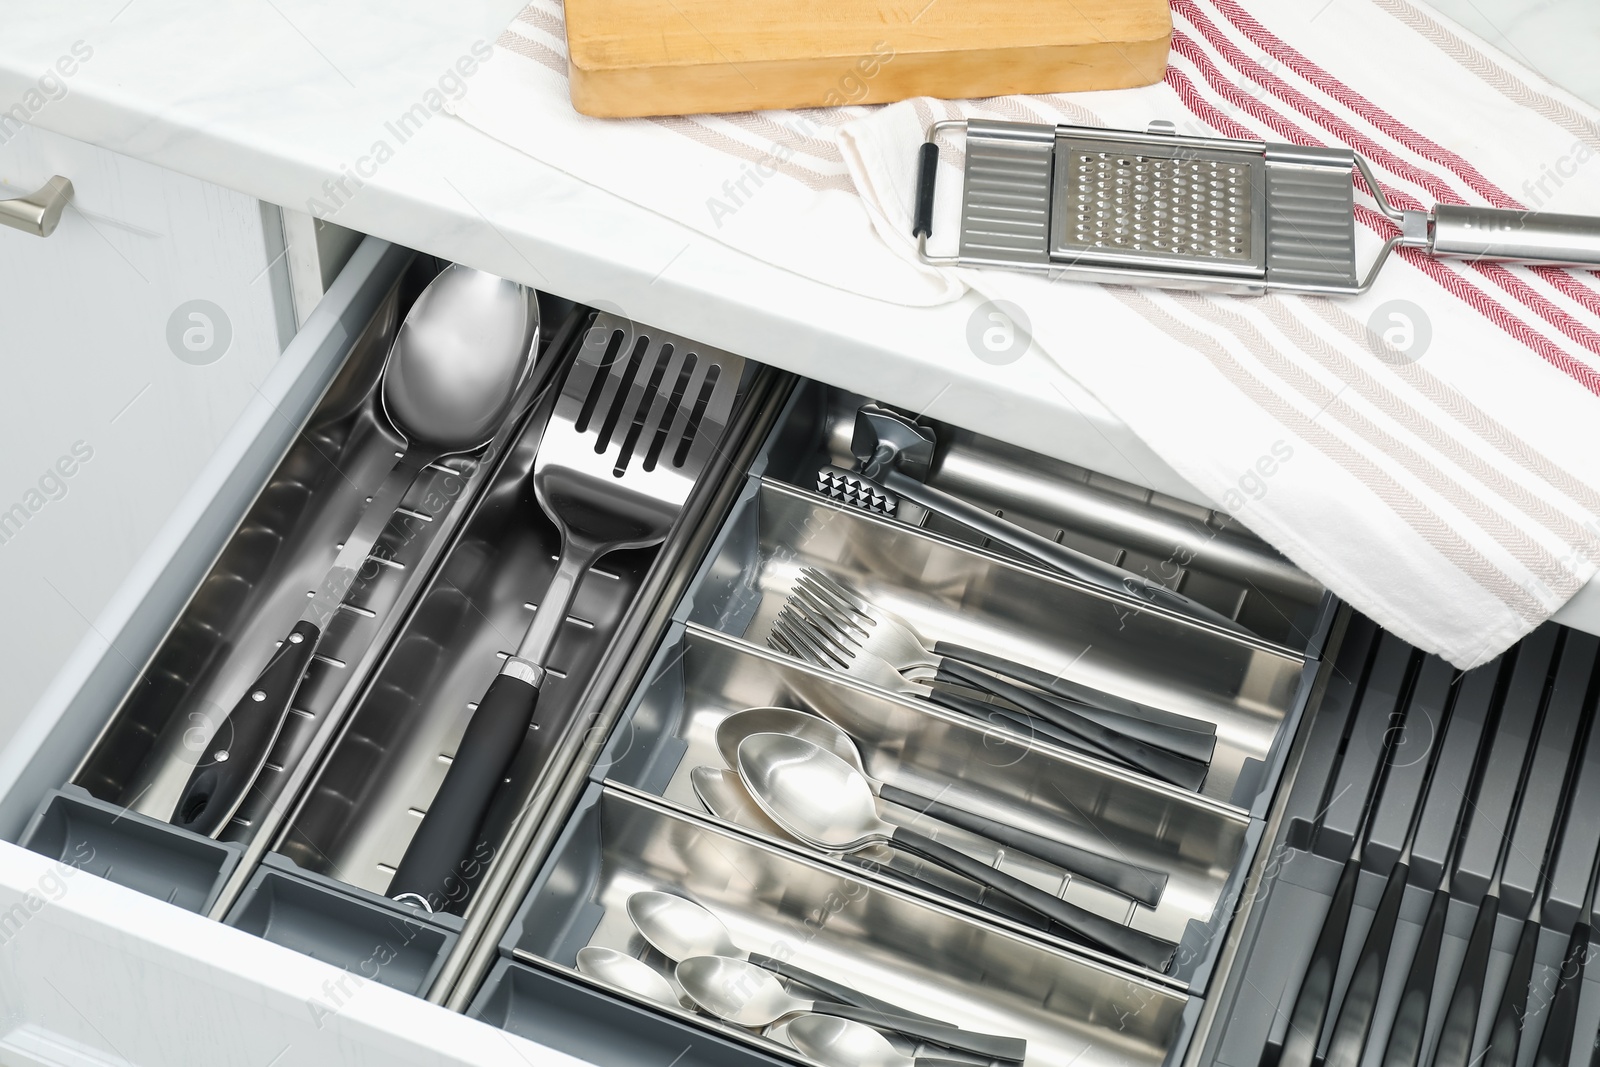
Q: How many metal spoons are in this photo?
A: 8